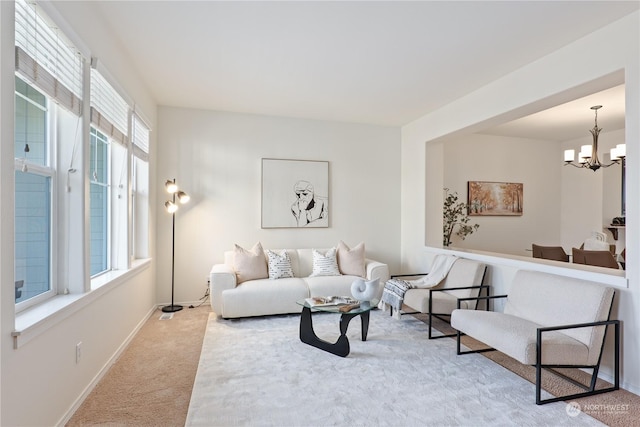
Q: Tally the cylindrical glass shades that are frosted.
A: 5